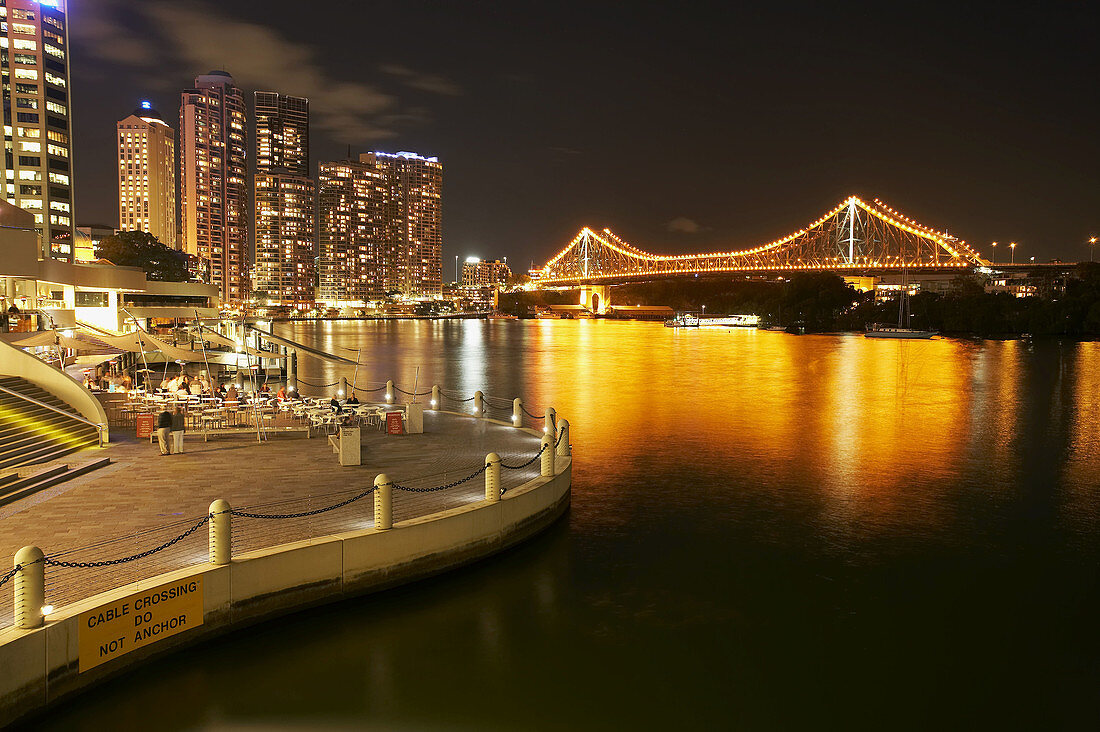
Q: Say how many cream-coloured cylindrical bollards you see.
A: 14